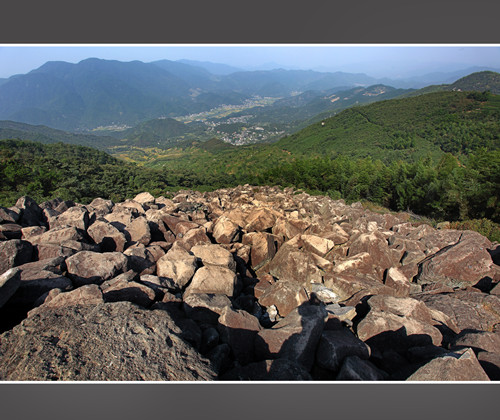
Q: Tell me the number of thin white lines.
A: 2